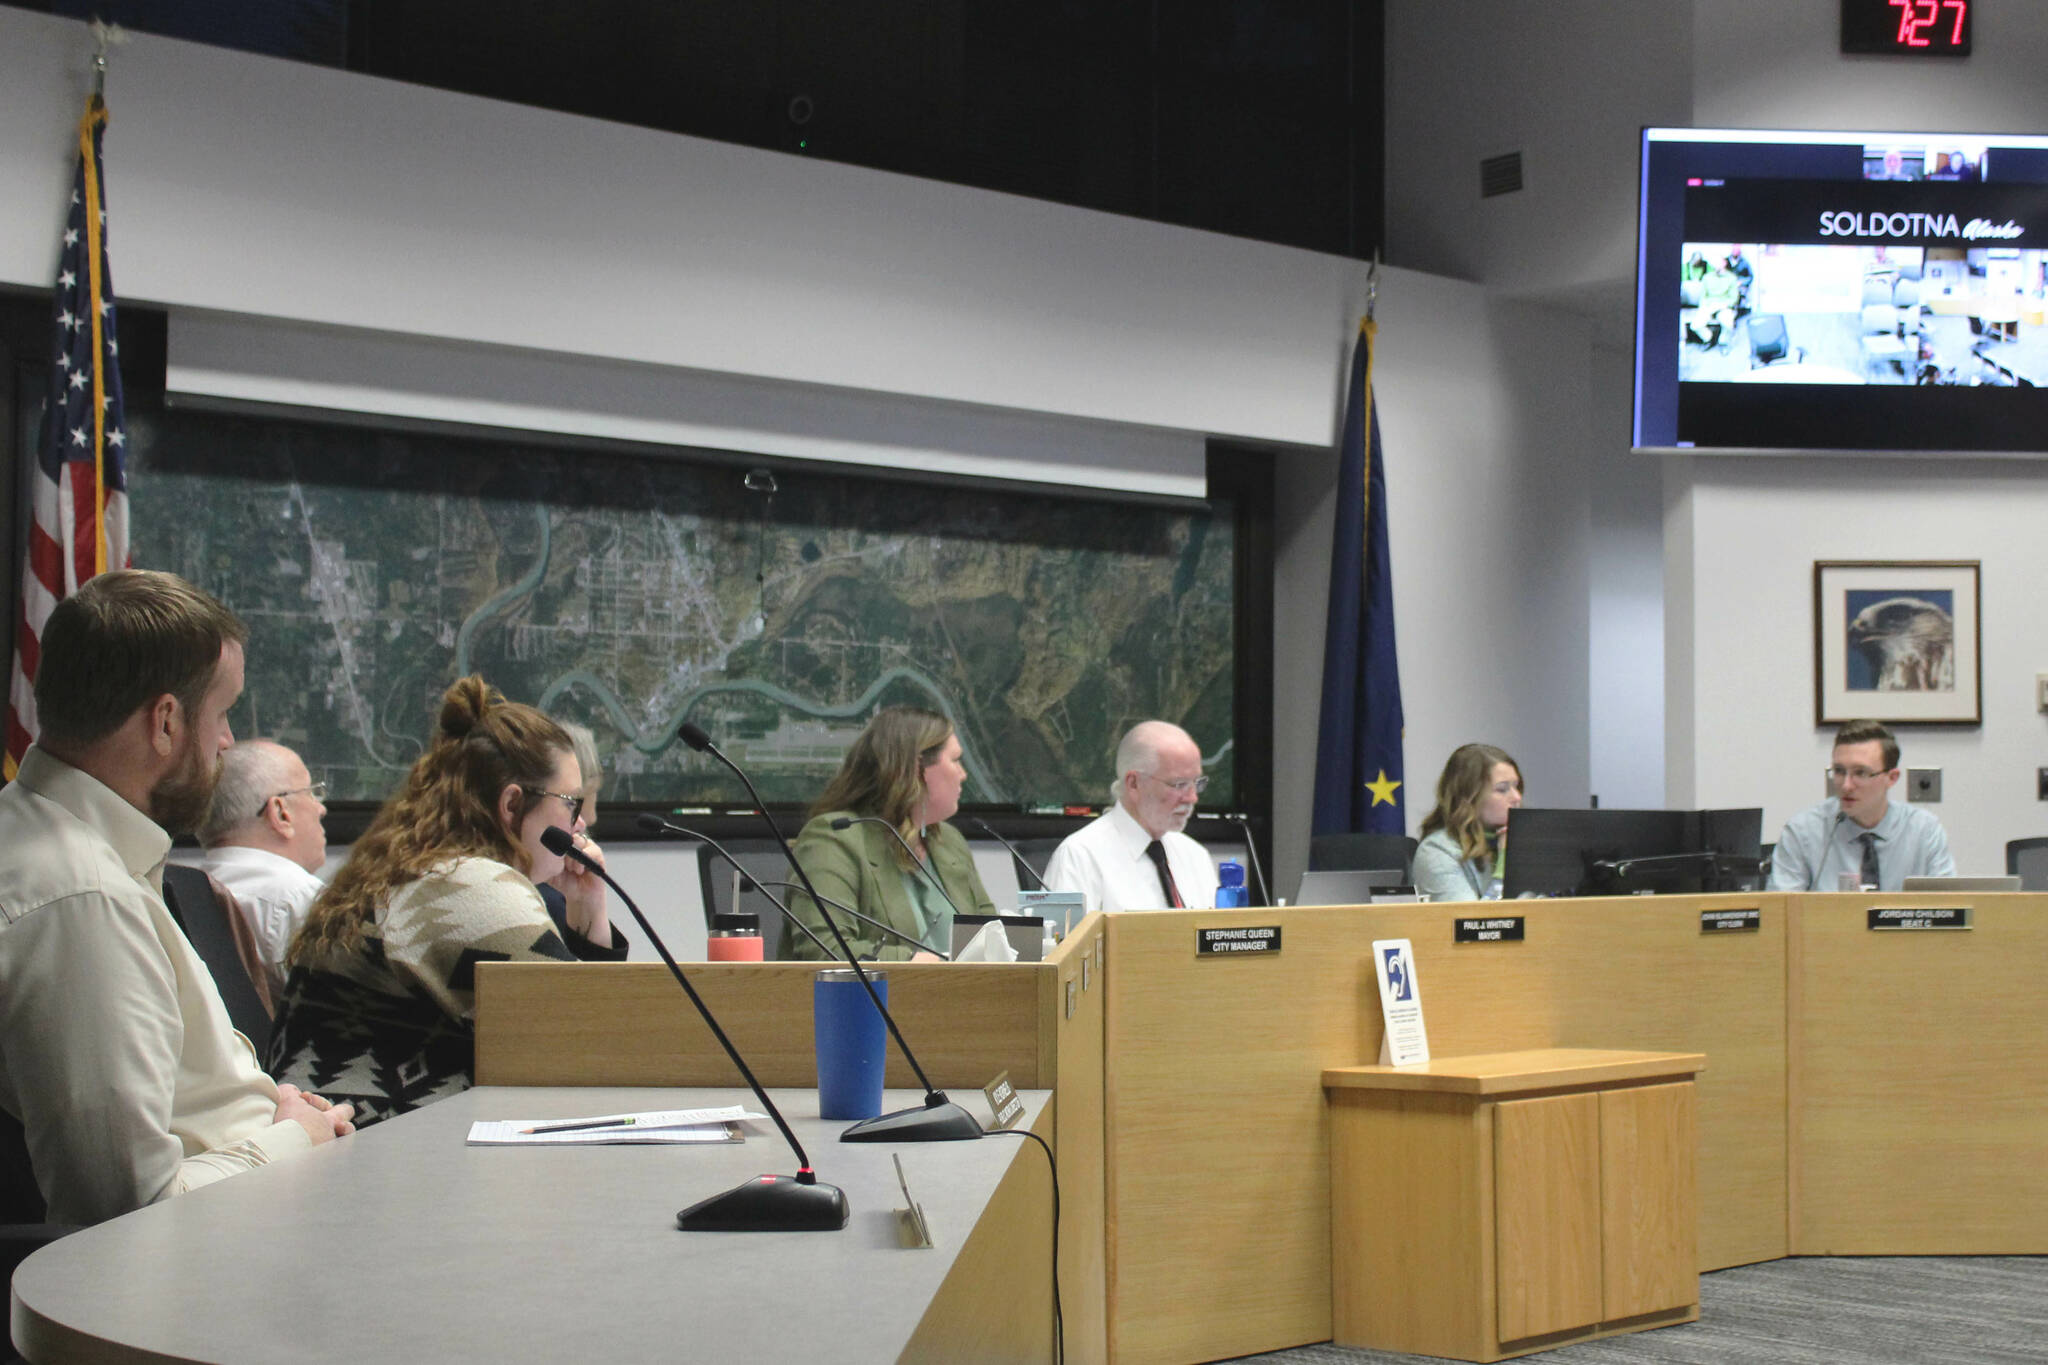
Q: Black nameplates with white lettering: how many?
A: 4